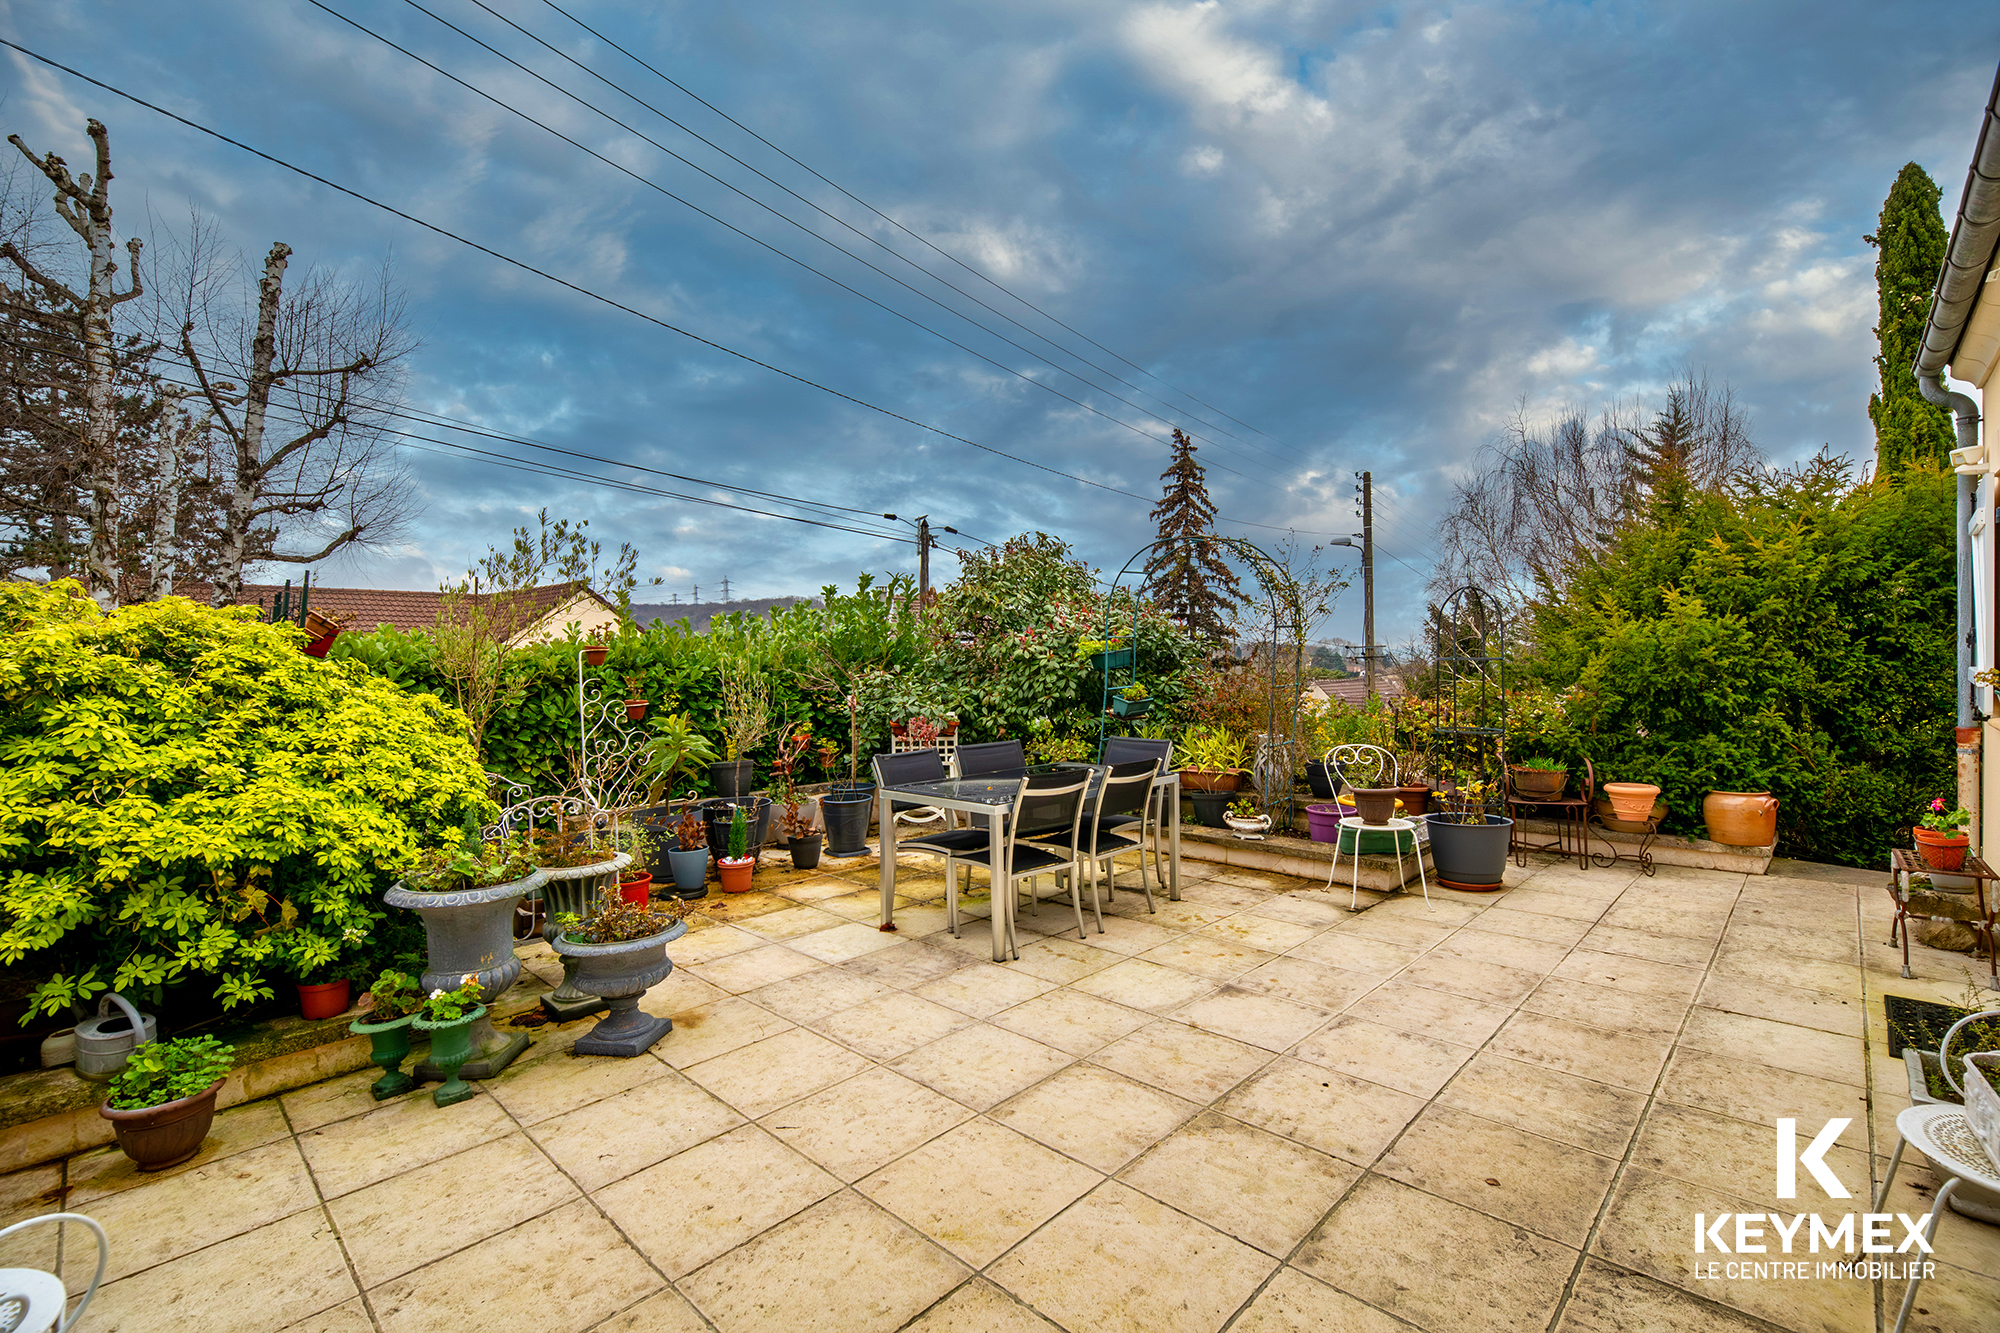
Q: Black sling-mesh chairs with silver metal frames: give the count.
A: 5